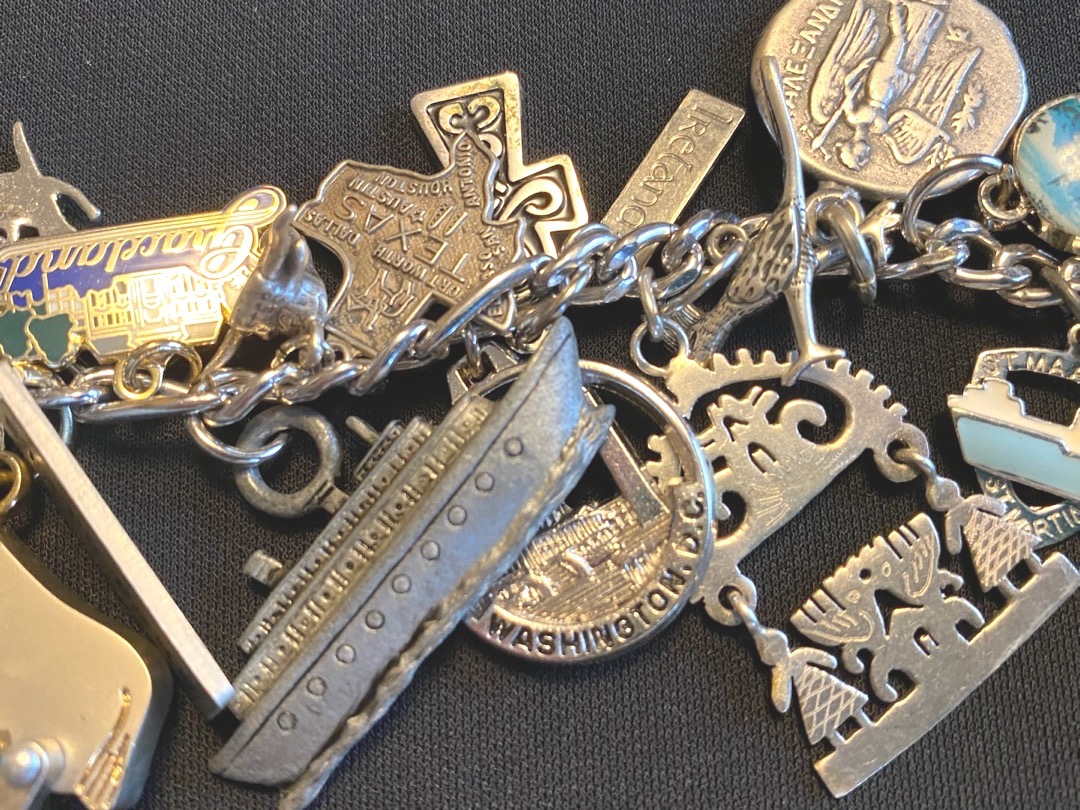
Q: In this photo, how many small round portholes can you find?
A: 9